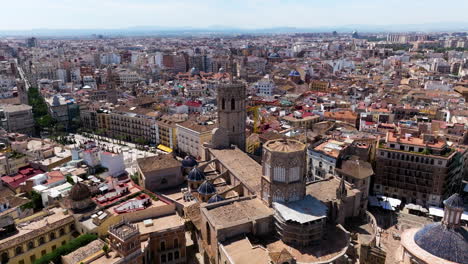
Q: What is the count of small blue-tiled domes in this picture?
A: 4